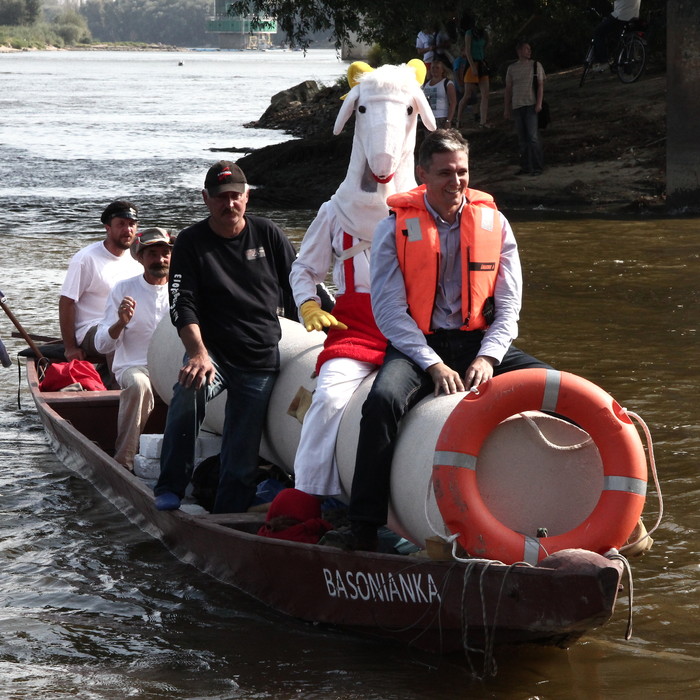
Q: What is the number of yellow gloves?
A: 1